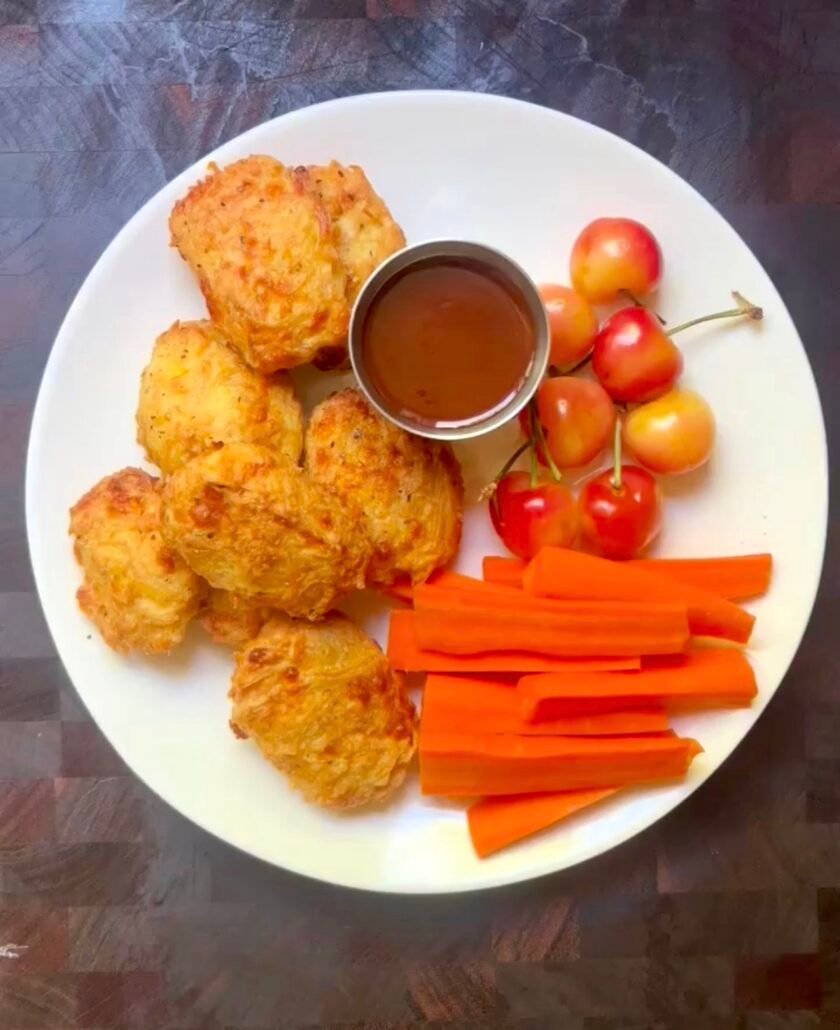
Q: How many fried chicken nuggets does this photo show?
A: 8